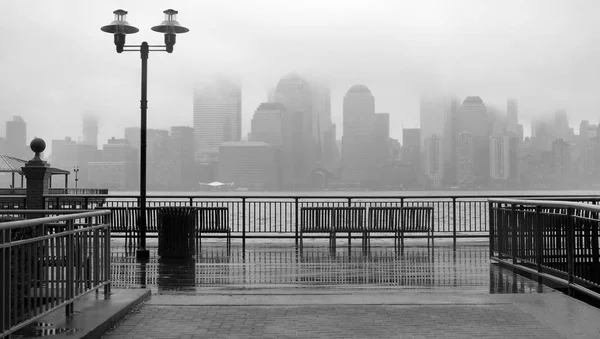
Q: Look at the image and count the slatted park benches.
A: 4